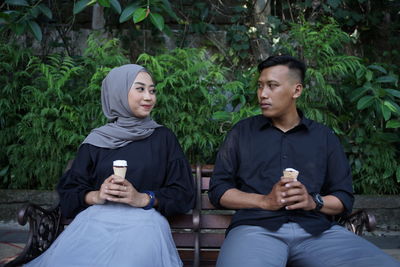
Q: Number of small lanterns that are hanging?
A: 0